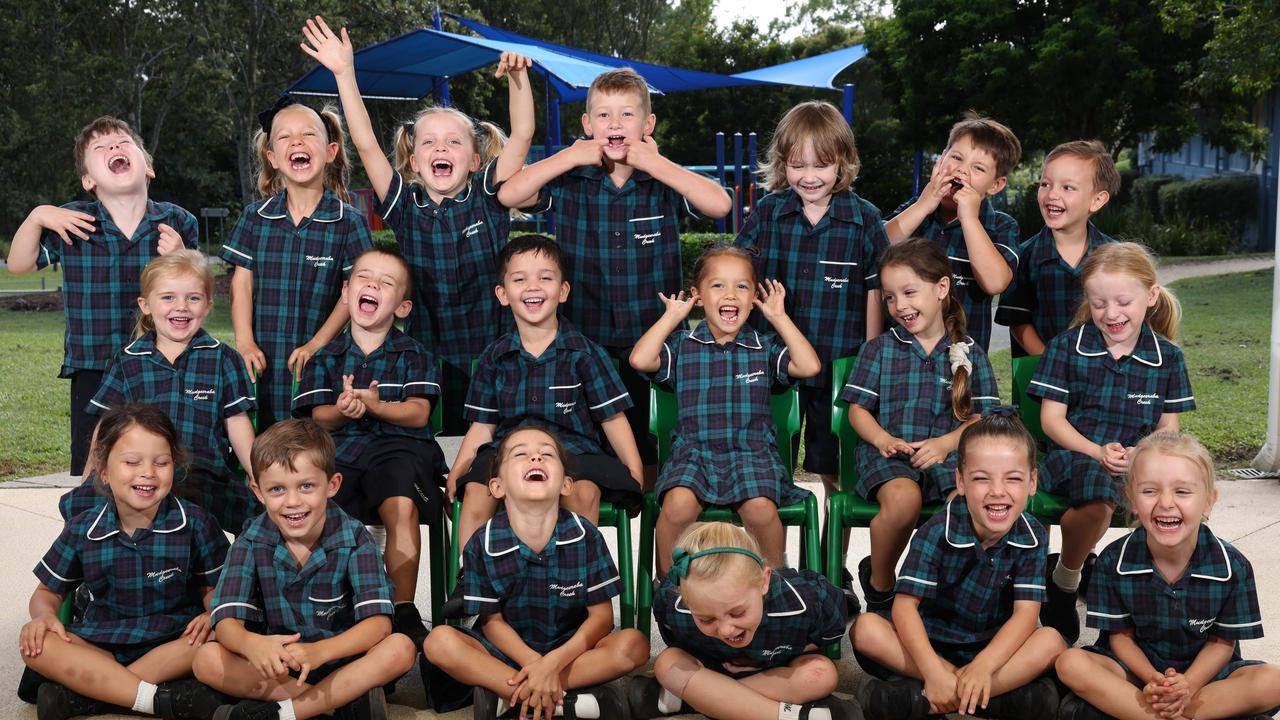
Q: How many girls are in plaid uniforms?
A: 11